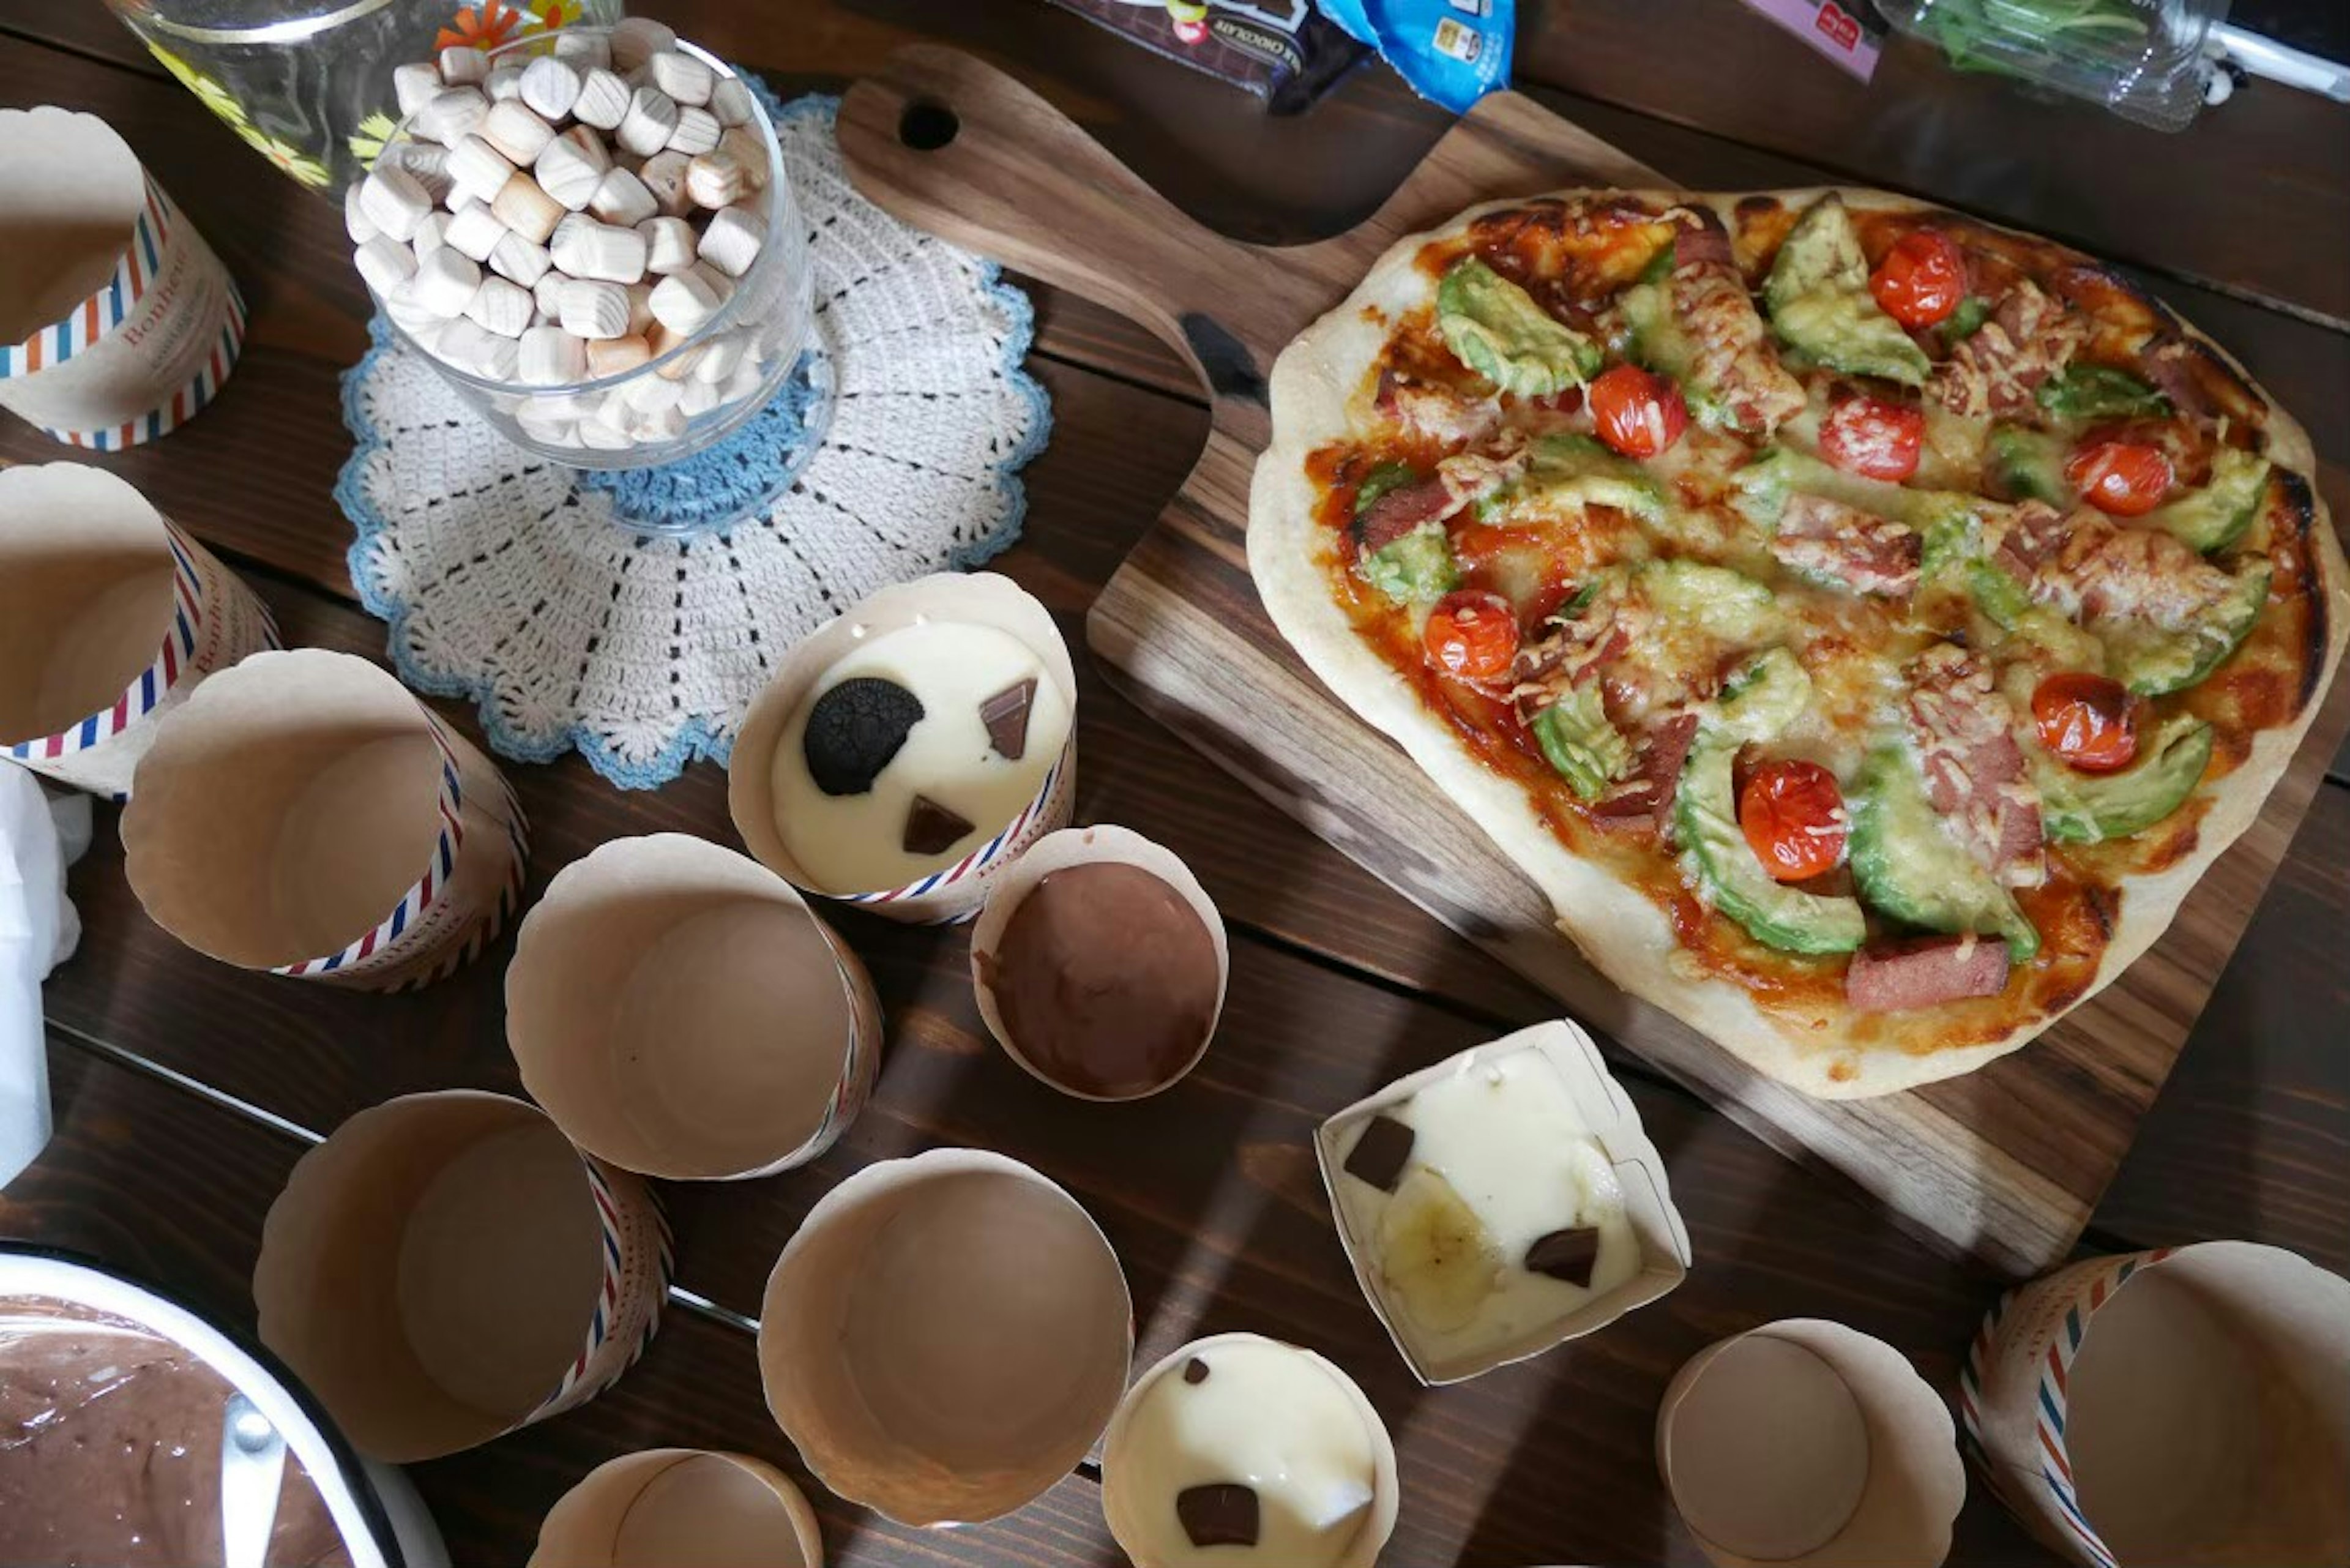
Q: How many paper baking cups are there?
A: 13